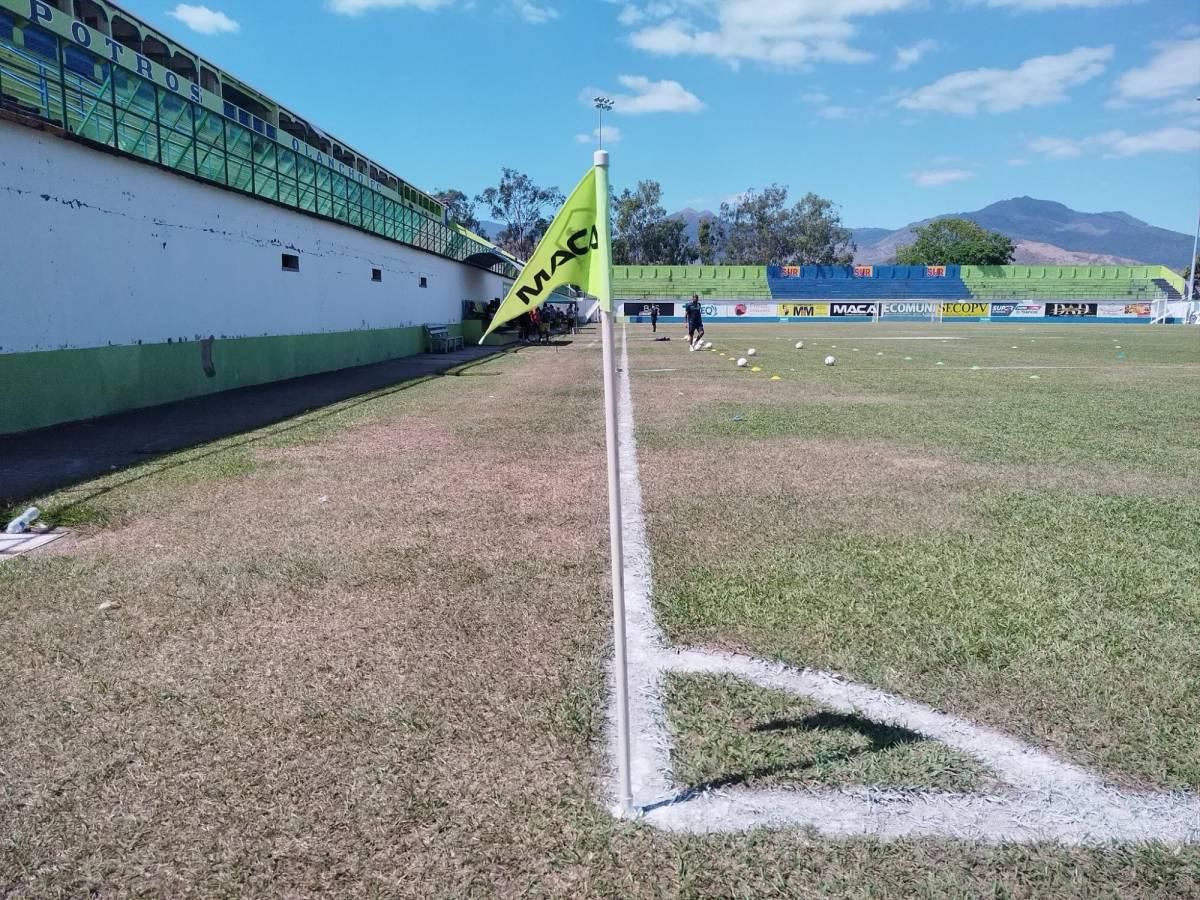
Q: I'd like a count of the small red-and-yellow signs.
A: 3